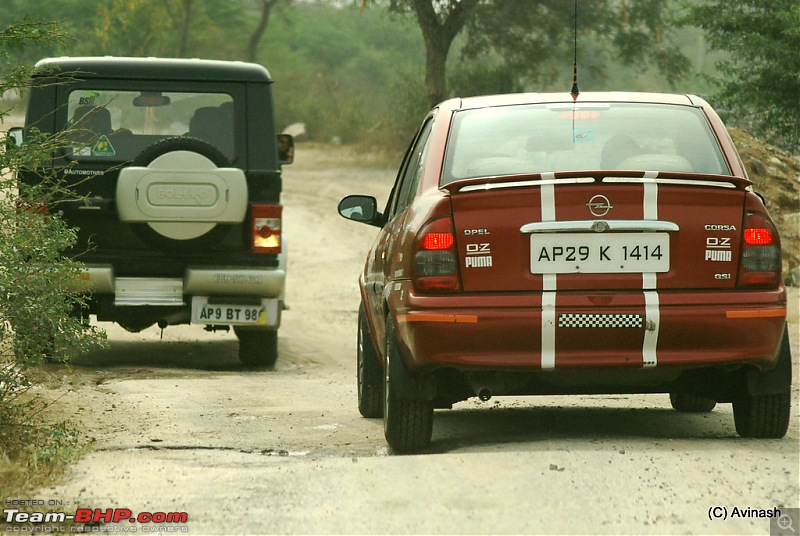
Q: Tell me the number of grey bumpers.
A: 1